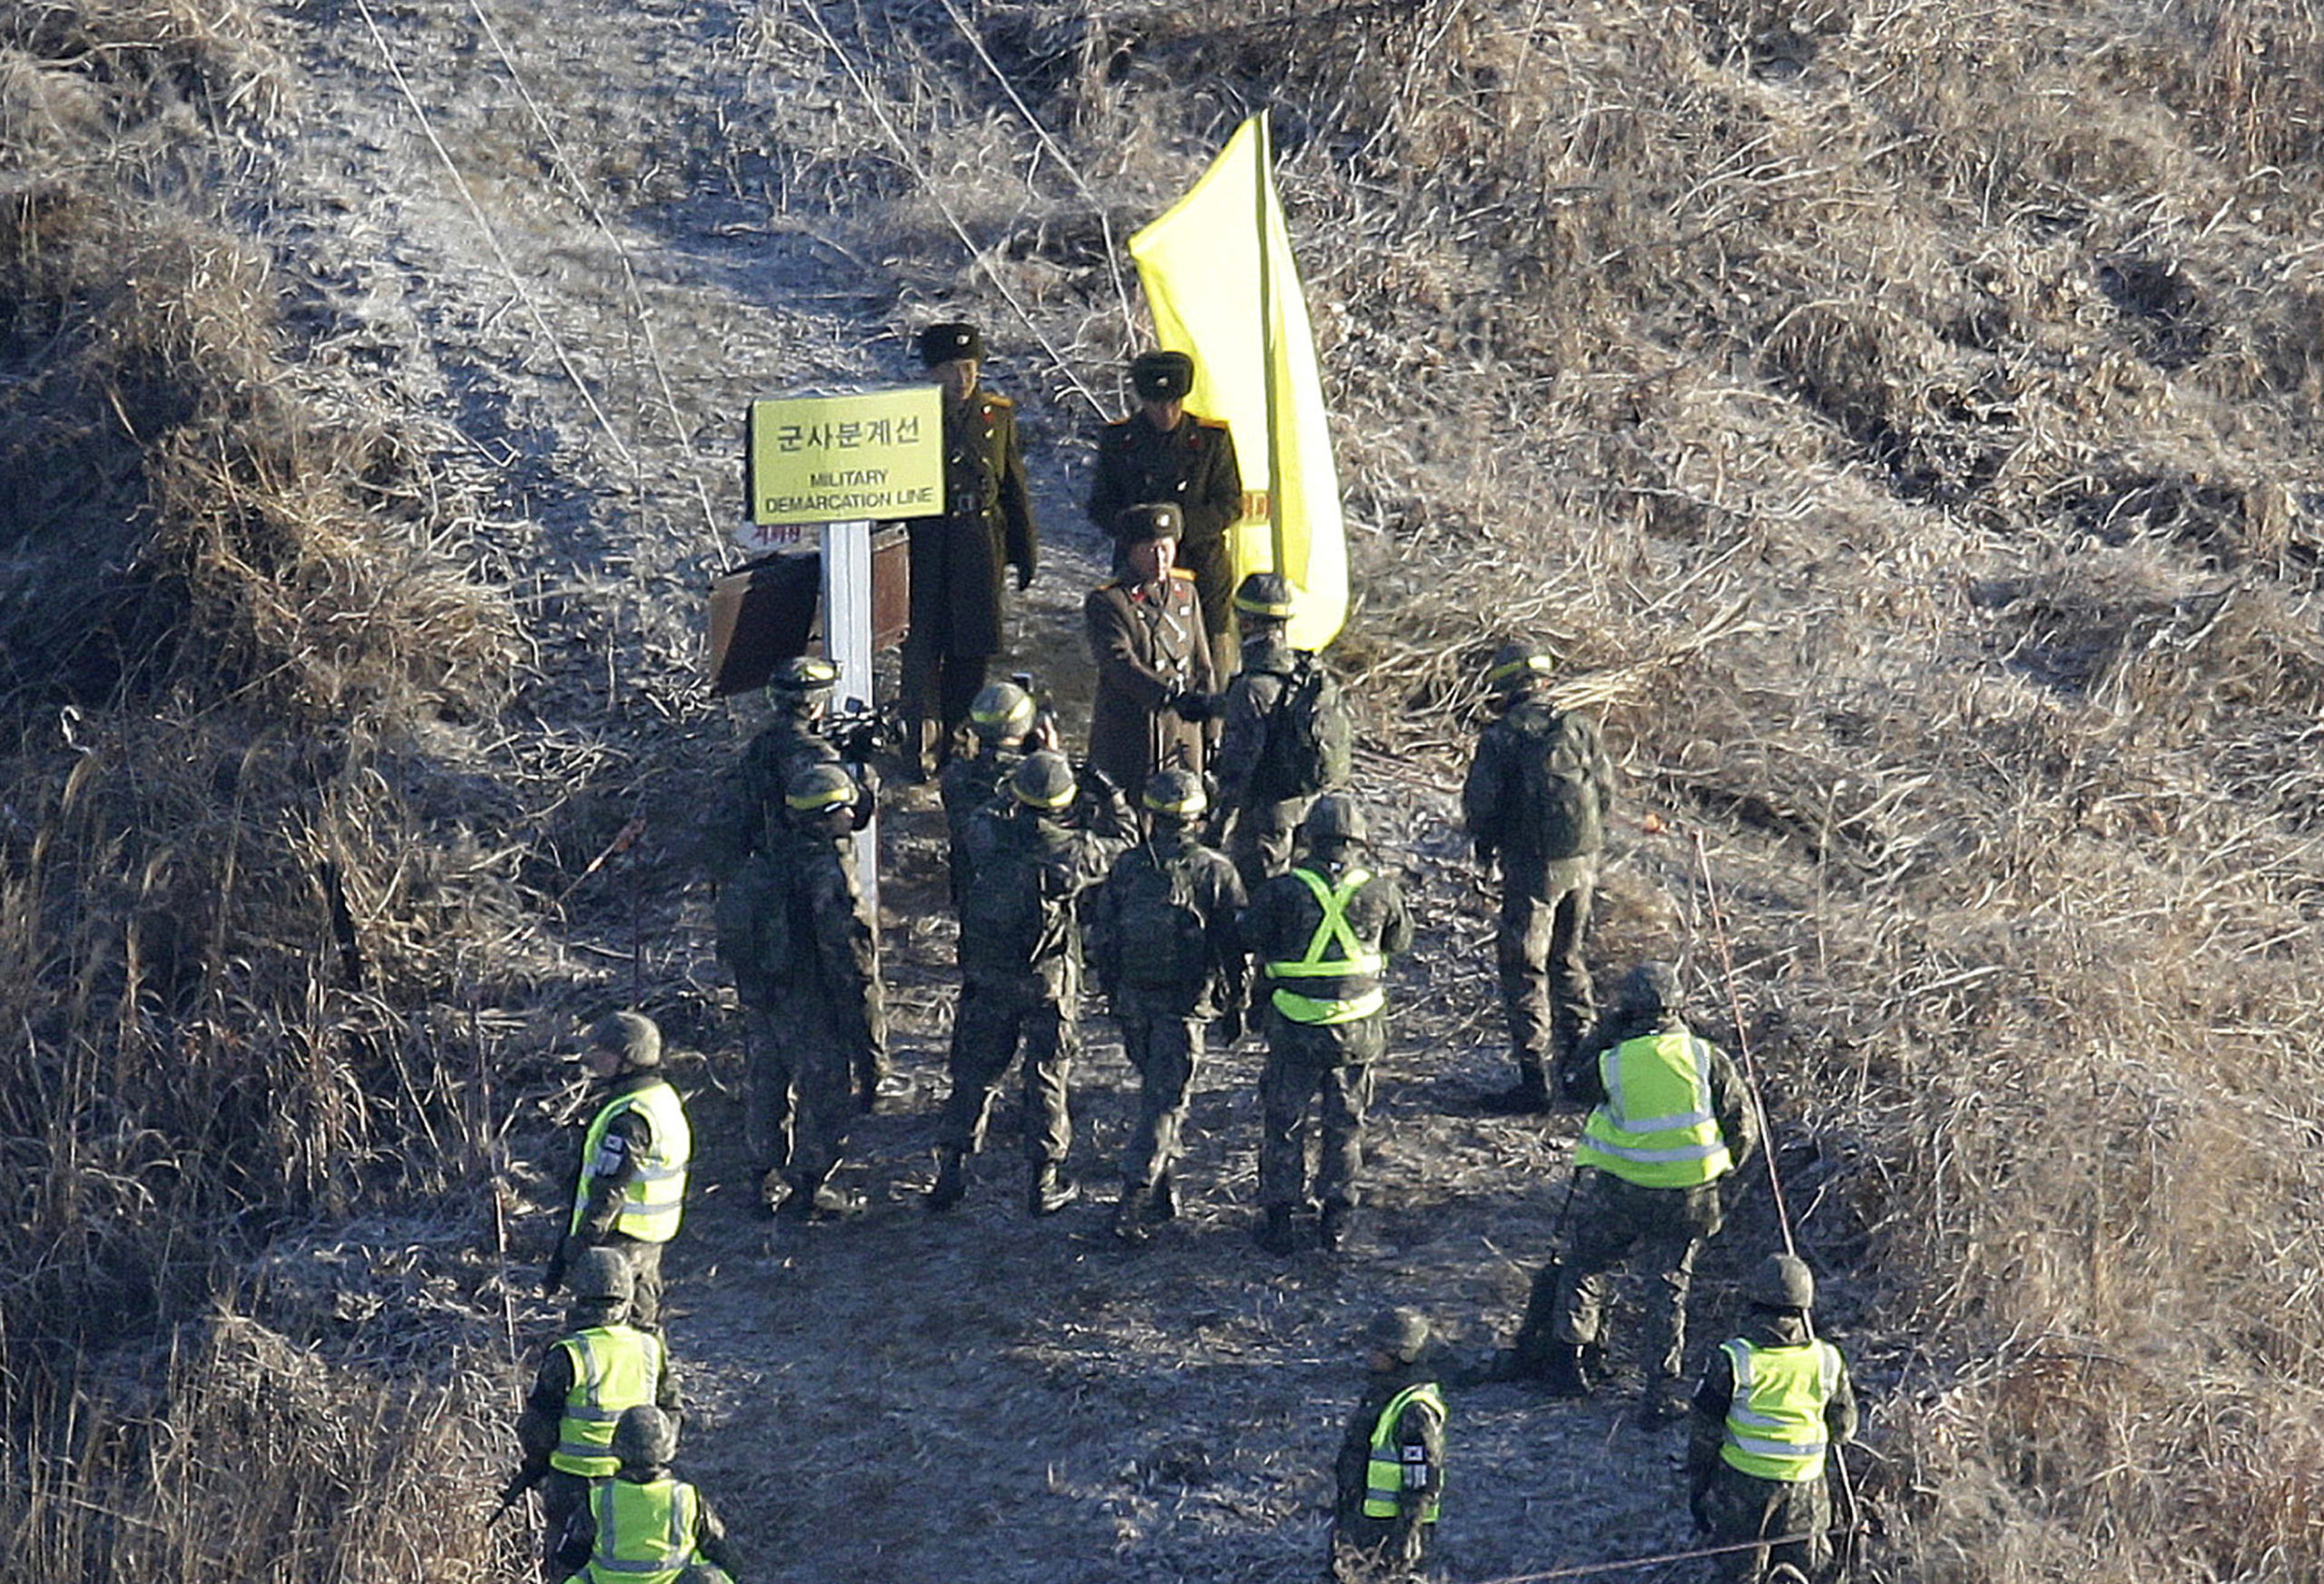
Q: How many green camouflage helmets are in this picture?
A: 14